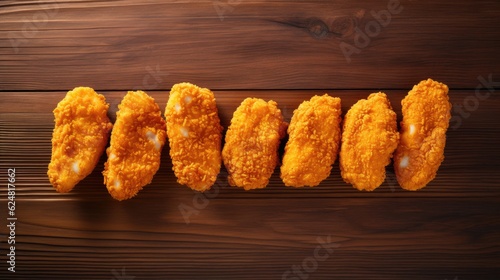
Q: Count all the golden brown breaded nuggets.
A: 7